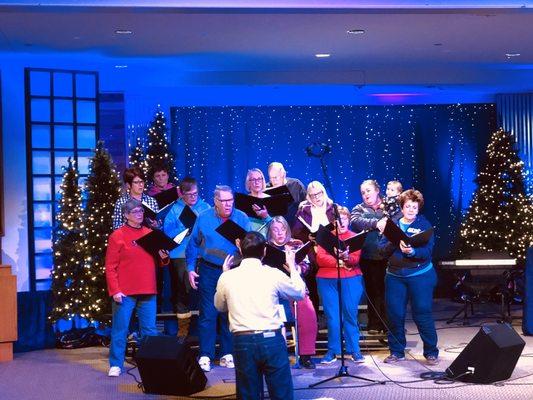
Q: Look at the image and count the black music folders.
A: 11